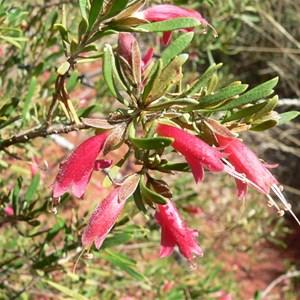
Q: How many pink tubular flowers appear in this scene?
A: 7